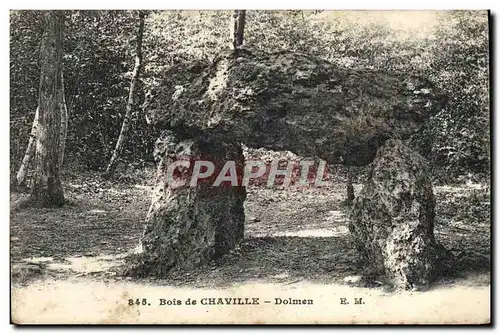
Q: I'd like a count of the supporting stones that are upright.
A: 2